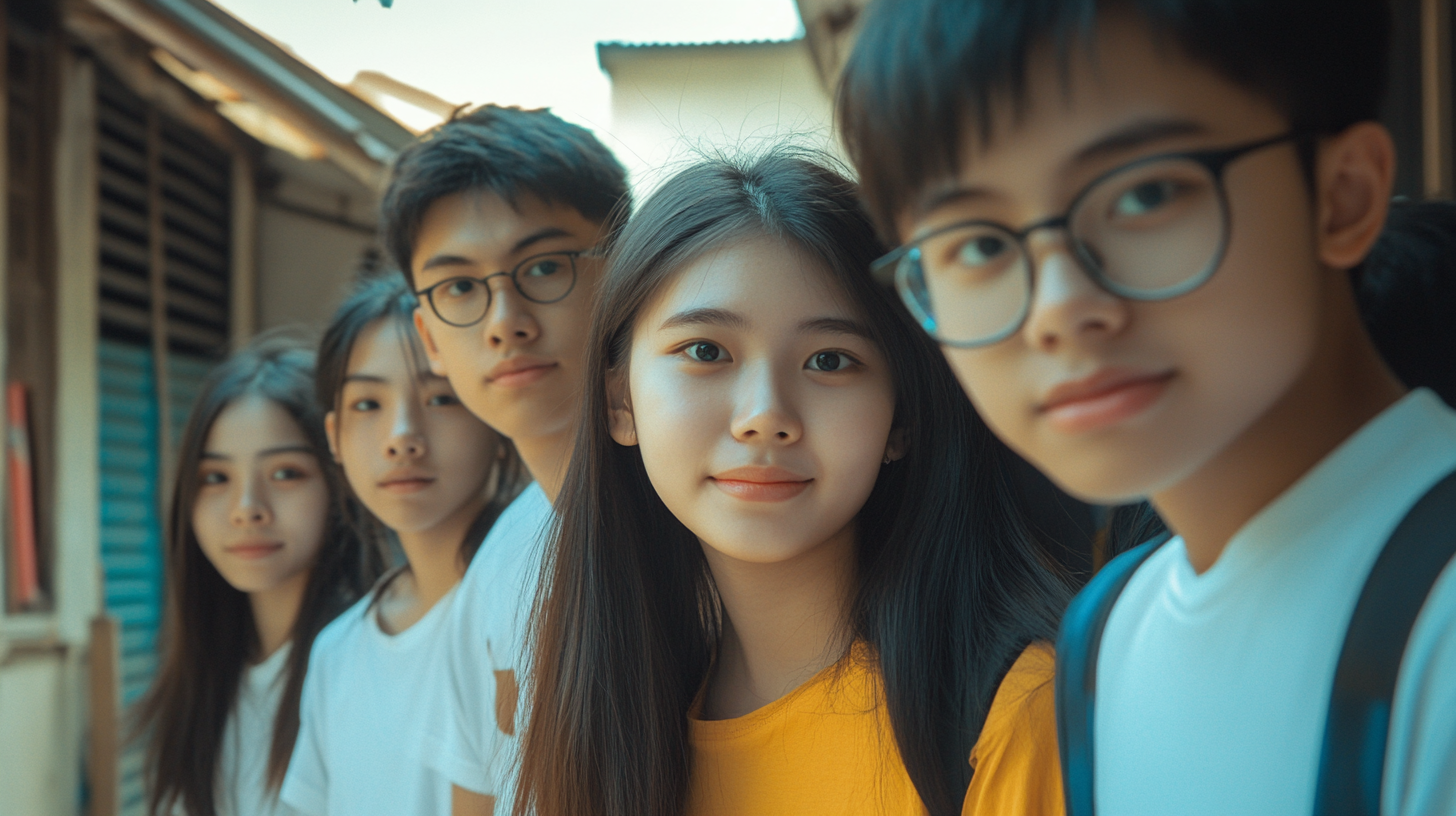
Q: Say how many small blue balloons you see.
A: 0